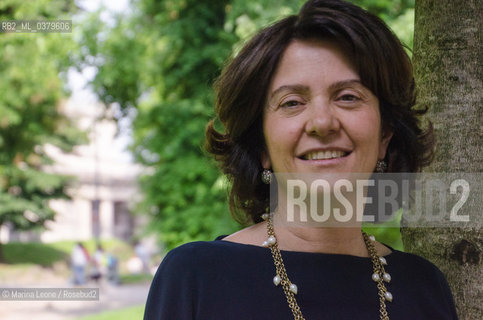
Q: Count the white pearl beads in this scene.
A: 10